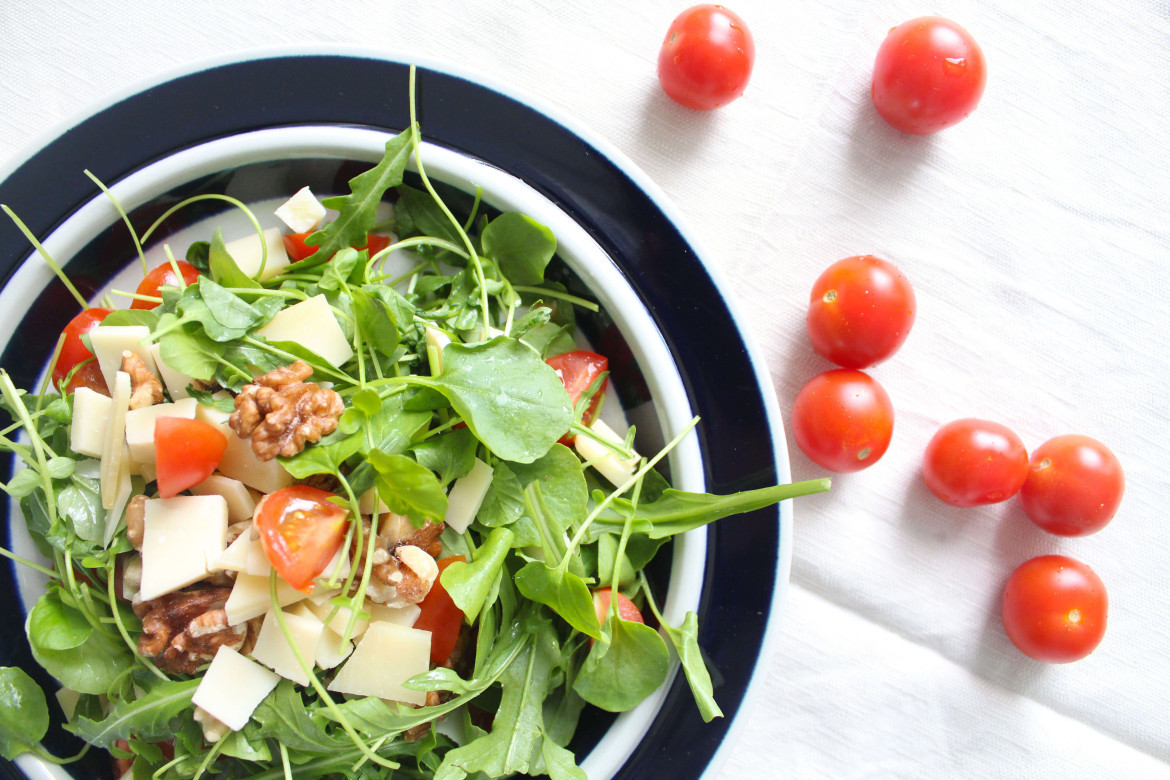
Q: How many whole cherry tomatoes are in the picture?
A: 7